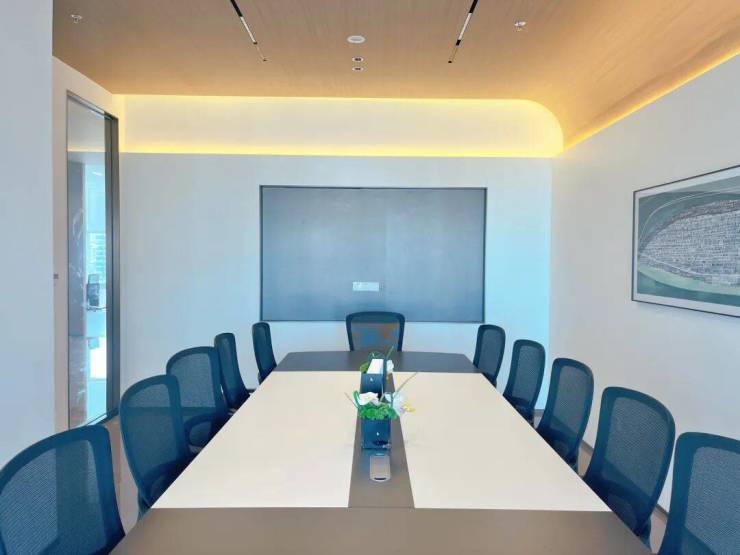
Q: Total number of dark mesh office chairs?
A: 11